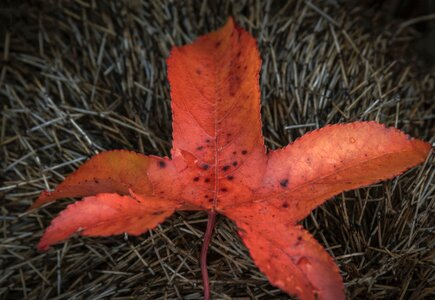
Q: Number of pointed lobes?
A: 5